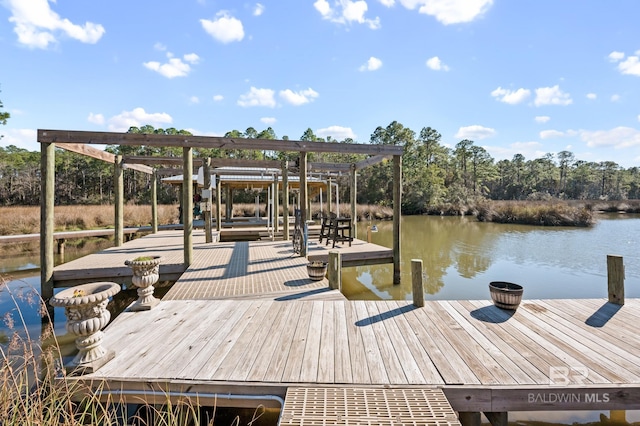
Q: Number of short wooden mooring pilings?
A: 3